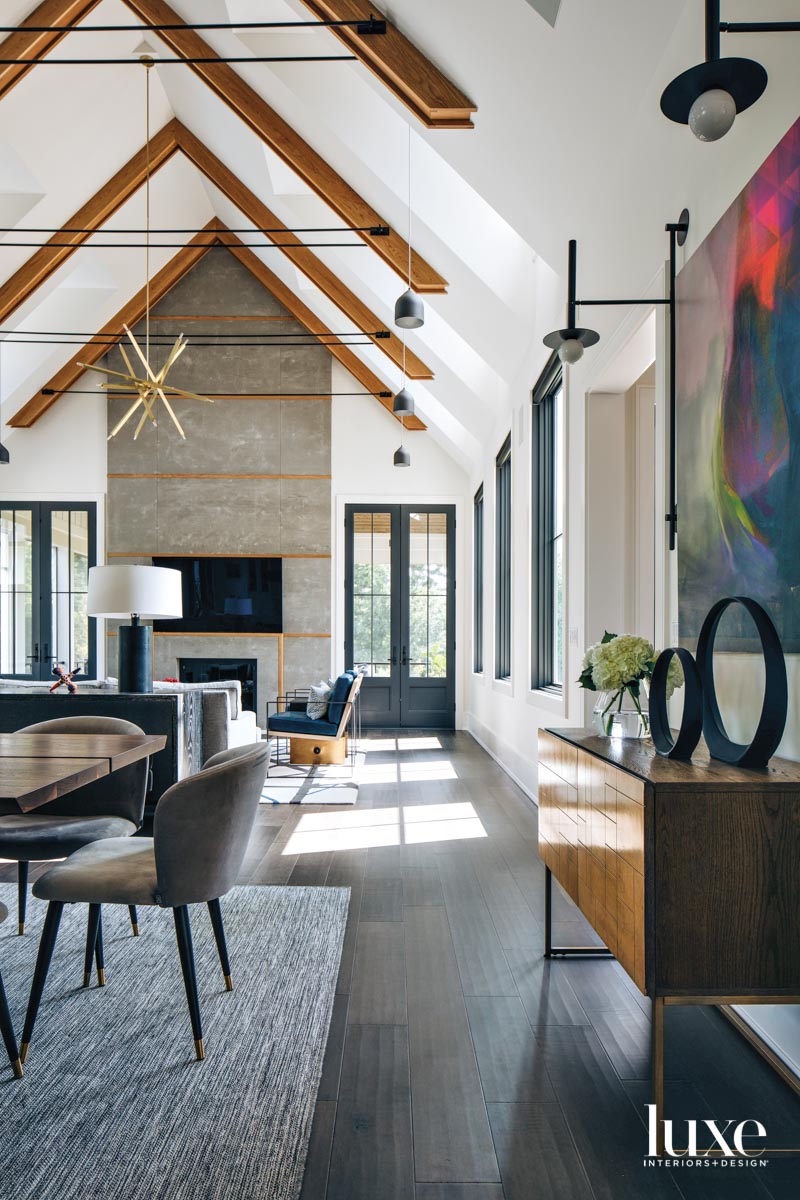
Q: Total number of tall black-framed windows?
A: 3